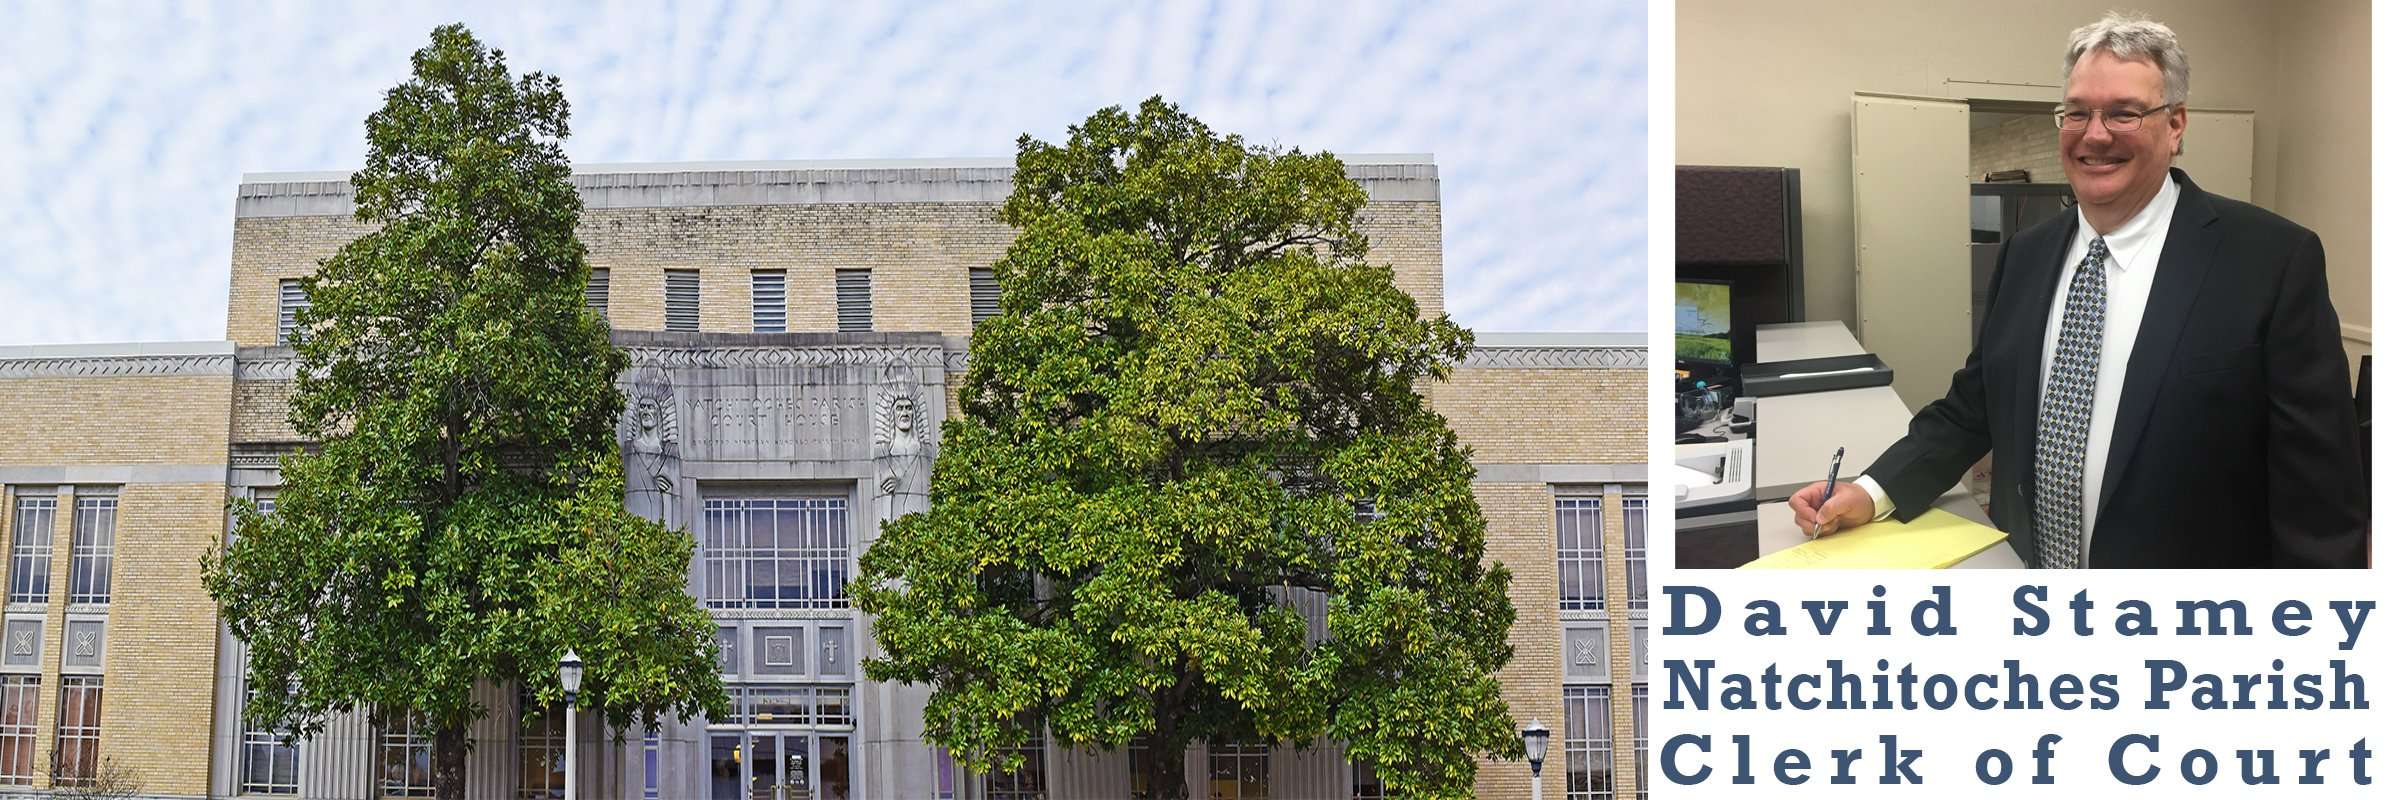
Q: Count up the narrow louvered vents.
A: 6